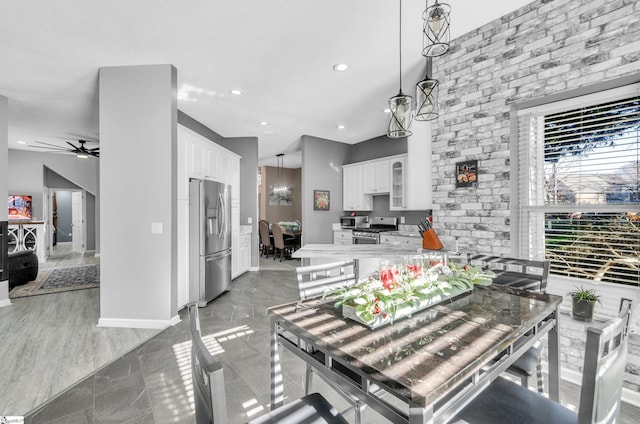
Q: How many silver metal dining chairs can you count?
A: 4